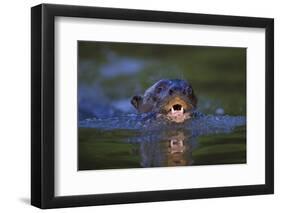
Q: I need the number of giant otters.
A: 1